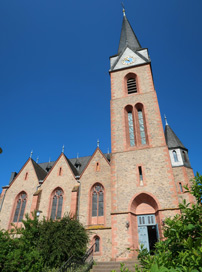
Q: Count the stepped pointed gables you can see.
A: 3